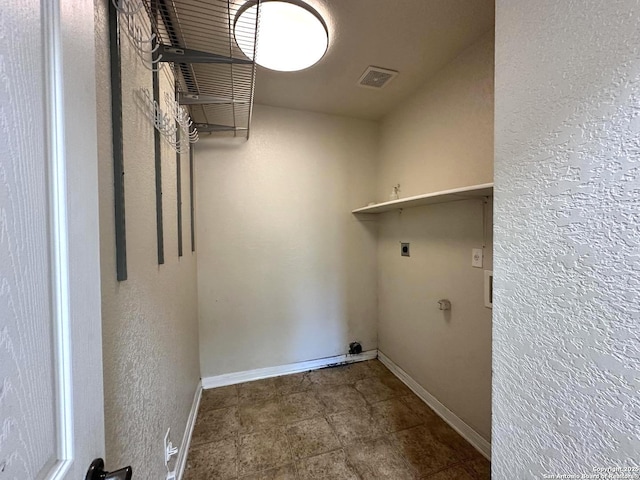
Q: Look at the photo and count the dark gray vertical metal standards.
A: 4